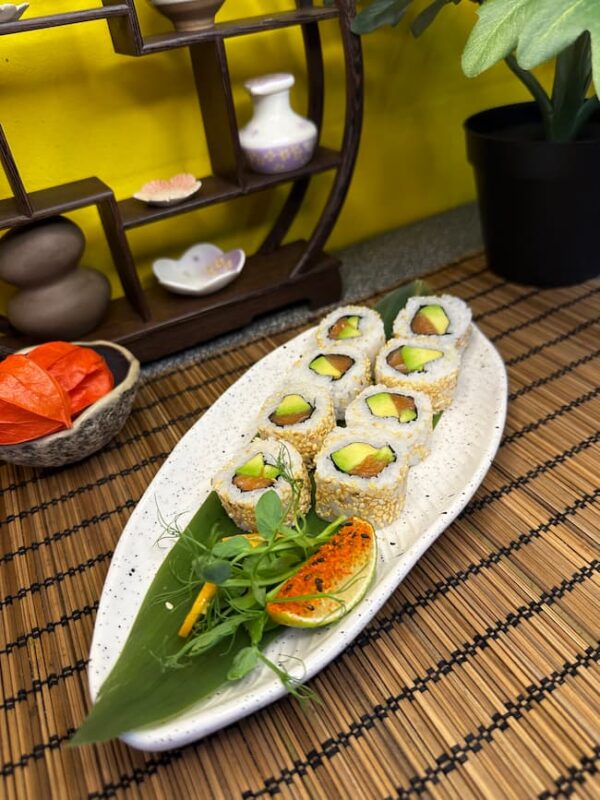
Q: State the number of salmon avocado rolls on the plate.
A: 8